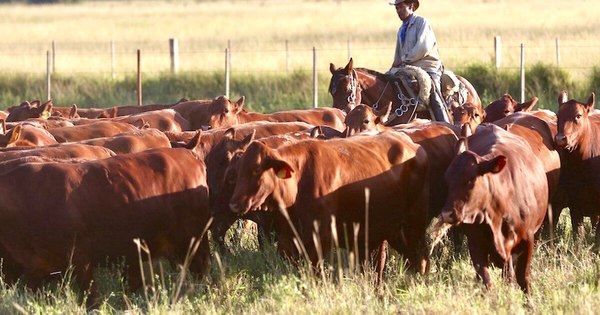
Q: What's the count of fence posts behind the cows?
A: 13